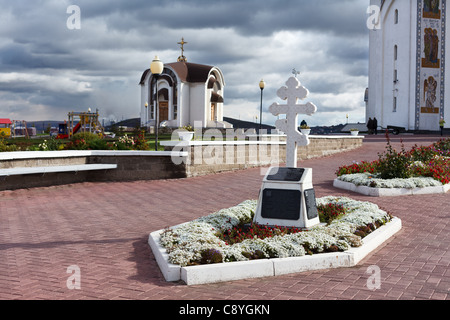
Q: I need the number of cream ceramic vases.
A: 3